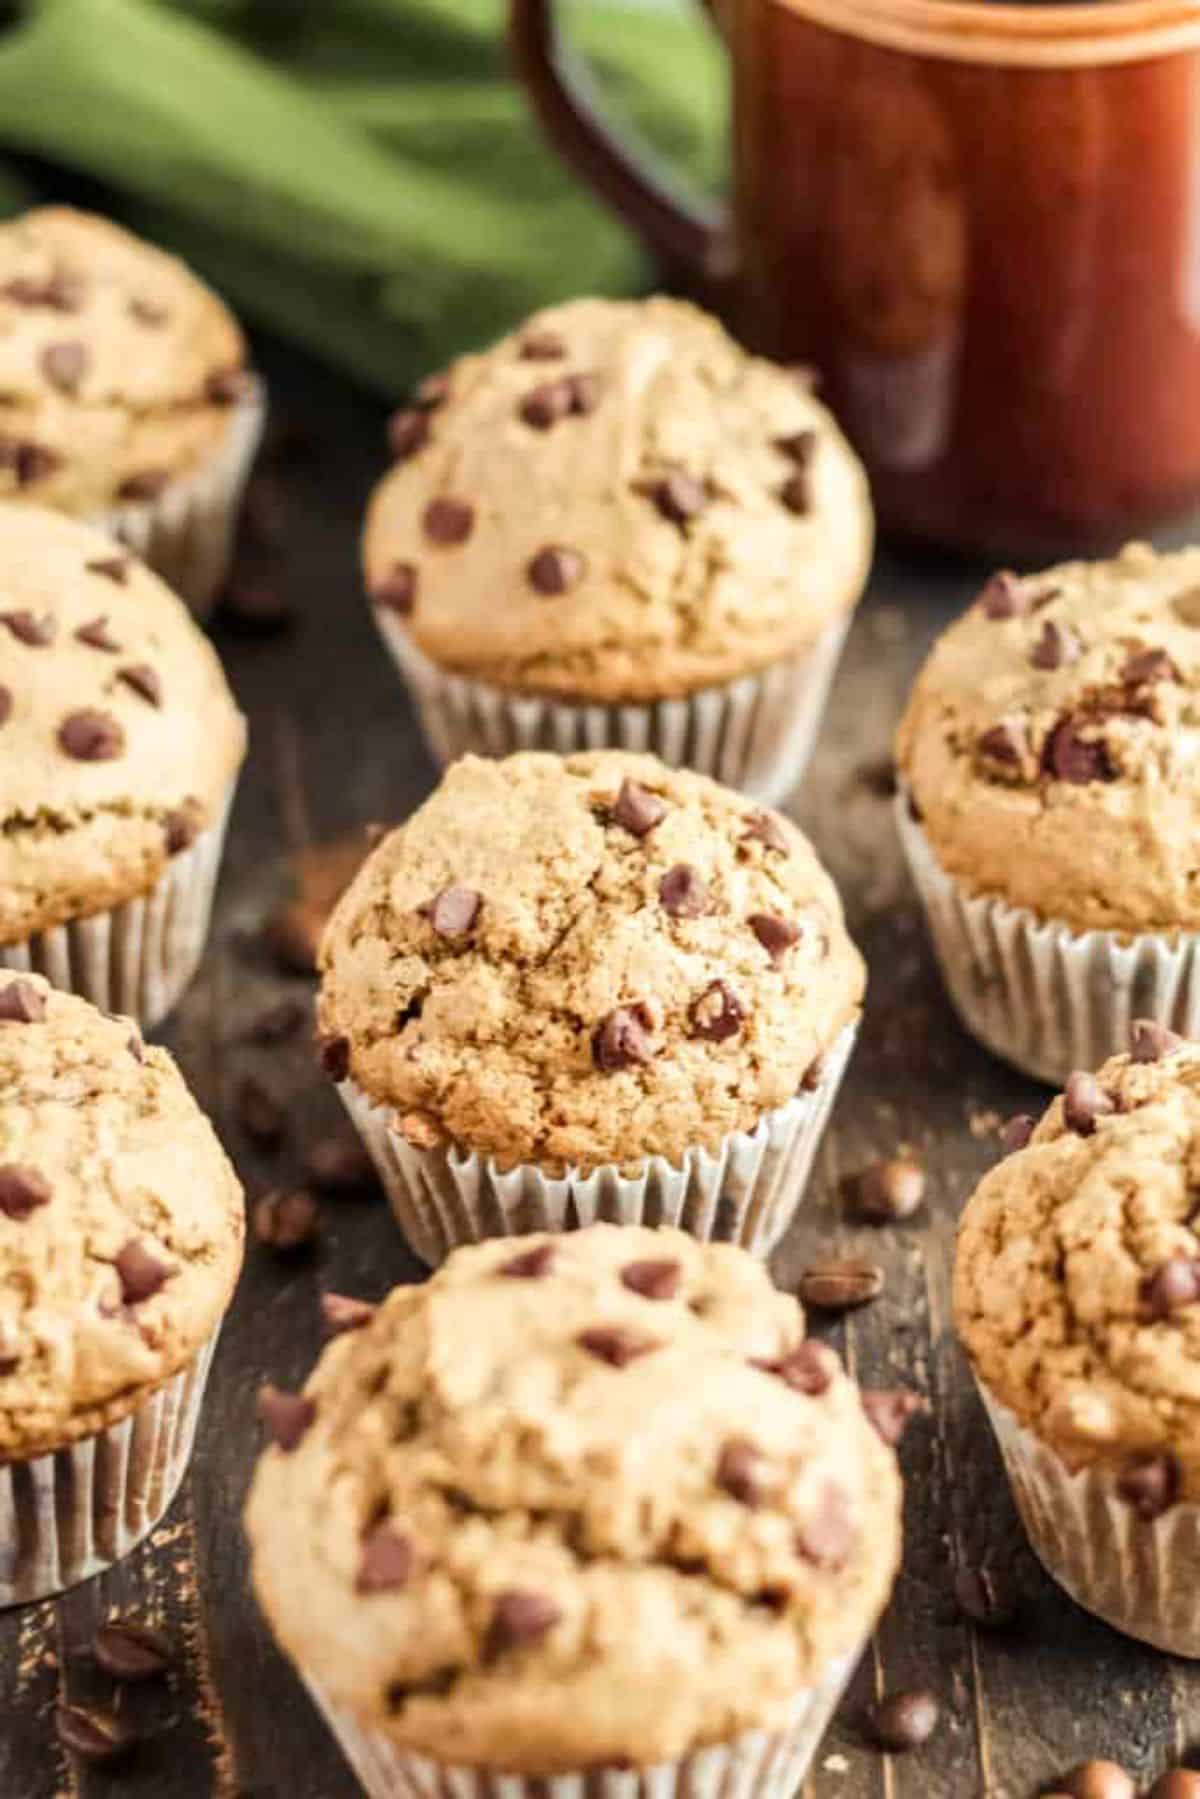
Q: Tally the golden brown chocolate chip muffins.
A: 8